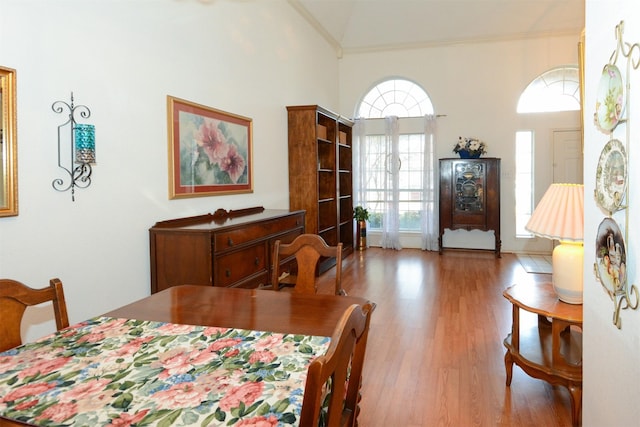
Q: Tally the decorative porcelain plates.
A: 3